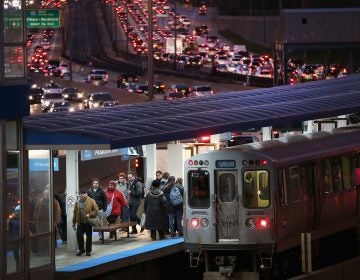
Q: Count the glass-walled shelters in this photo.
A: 1